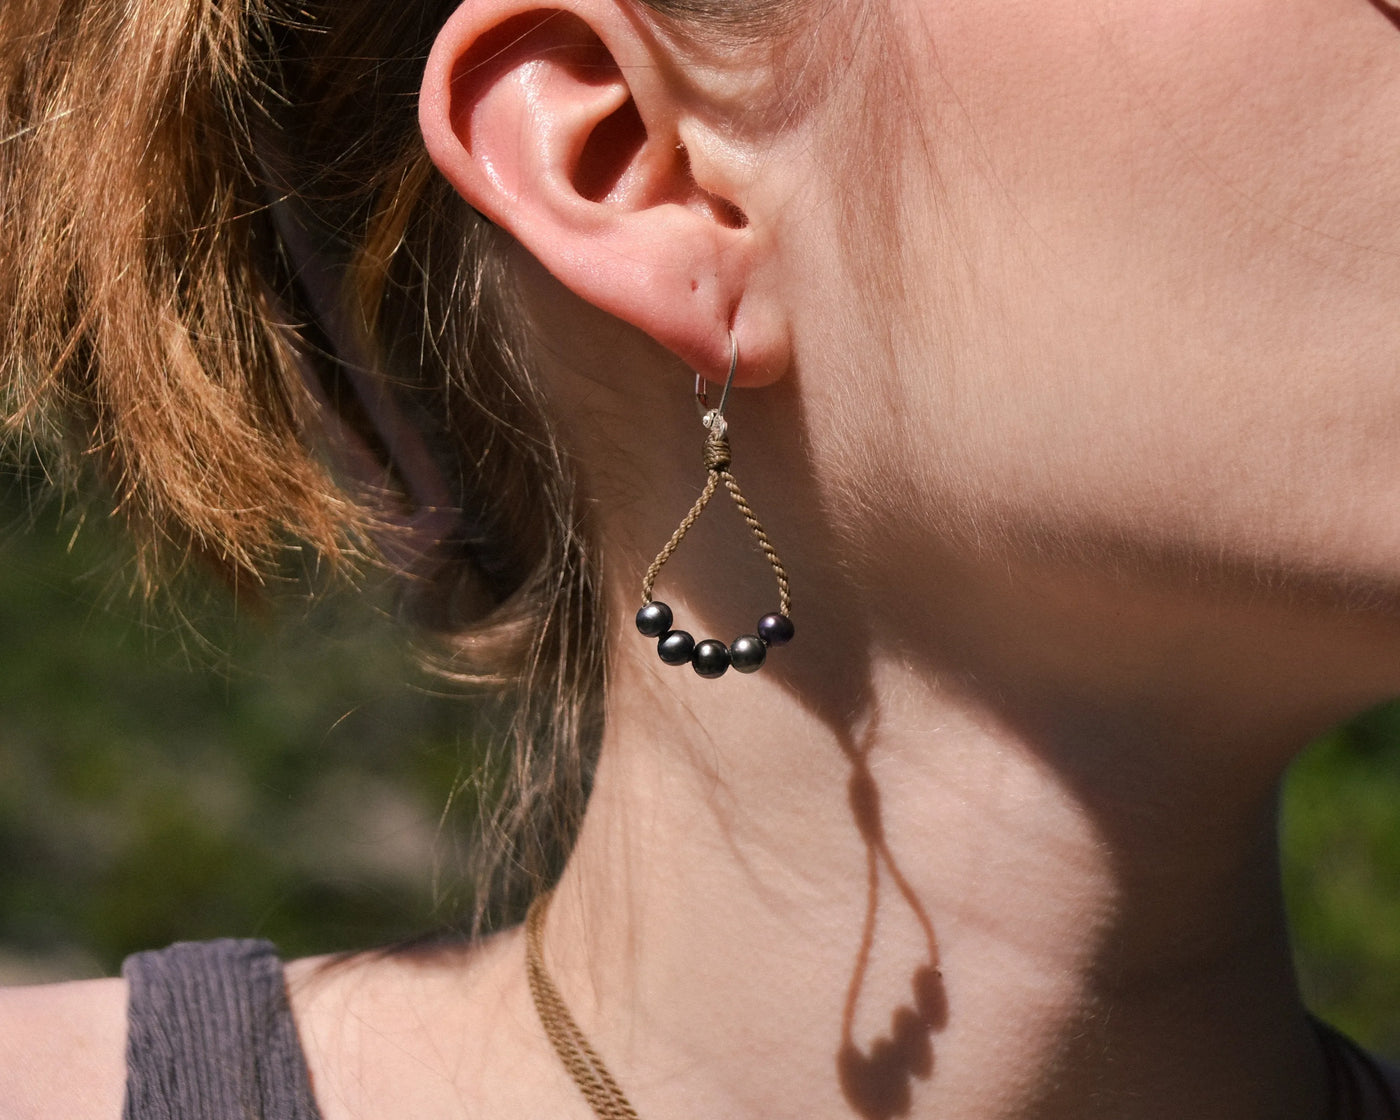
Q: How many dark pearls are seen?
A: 5